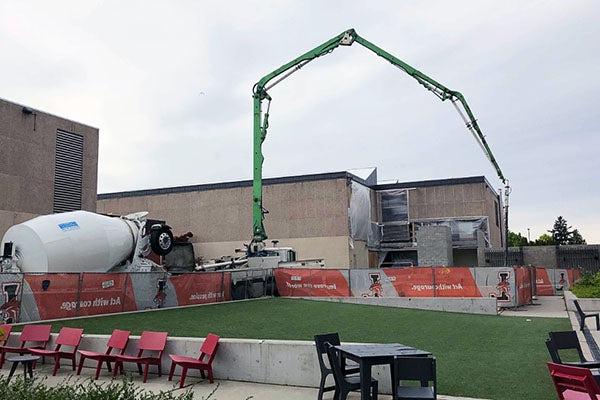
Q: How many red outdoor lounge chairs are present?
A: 7